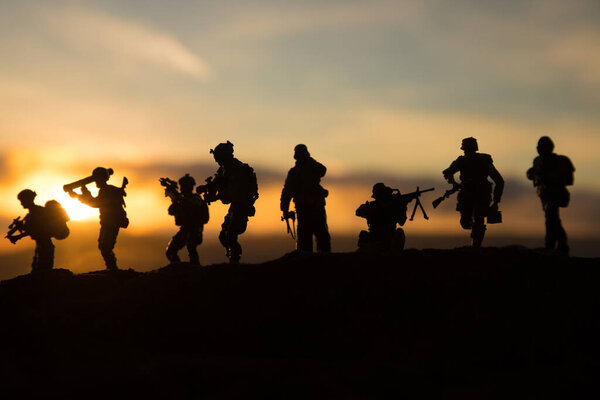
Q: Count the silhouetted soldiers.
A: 8